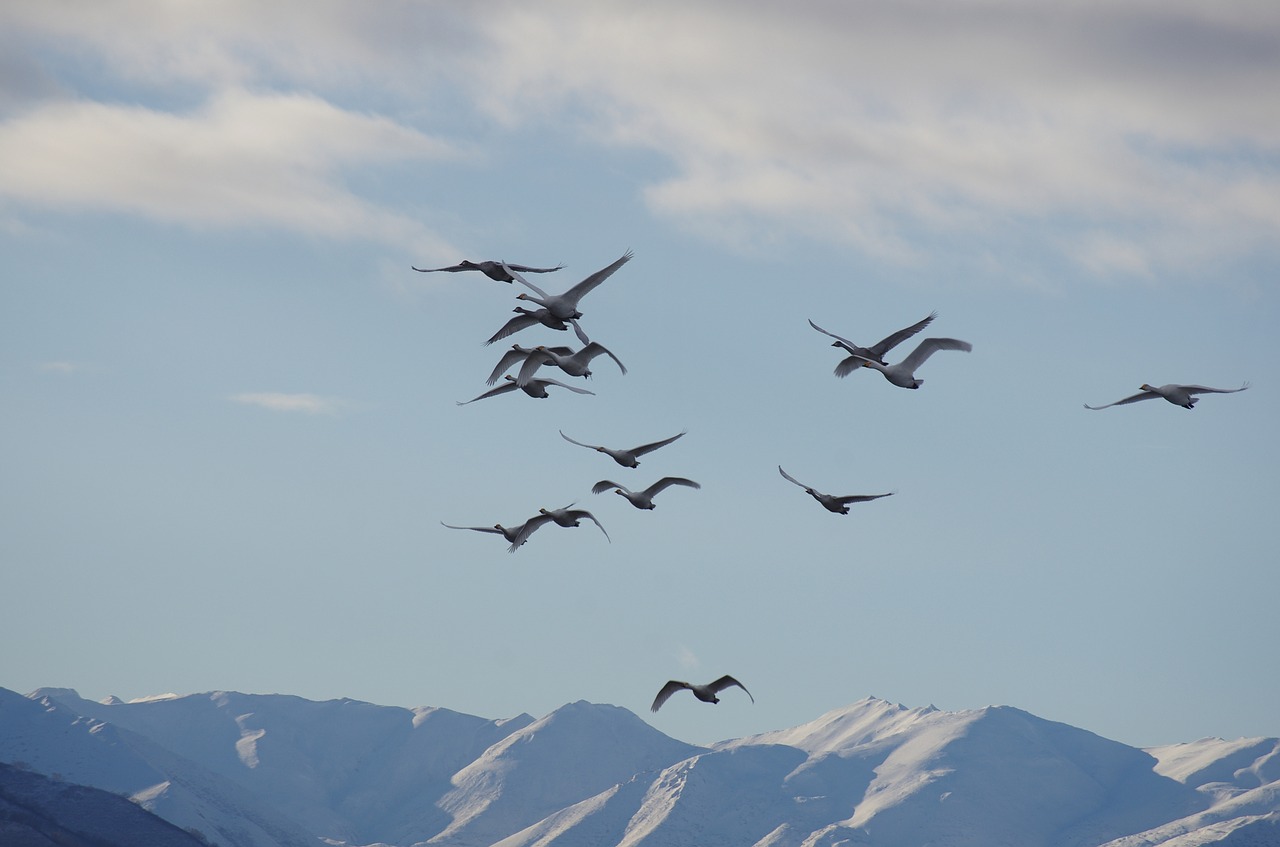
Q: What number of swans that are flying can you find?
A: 15